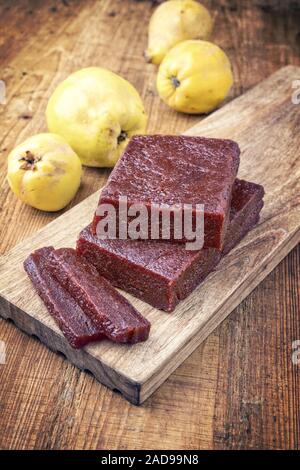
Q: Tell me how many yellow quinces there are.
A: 4